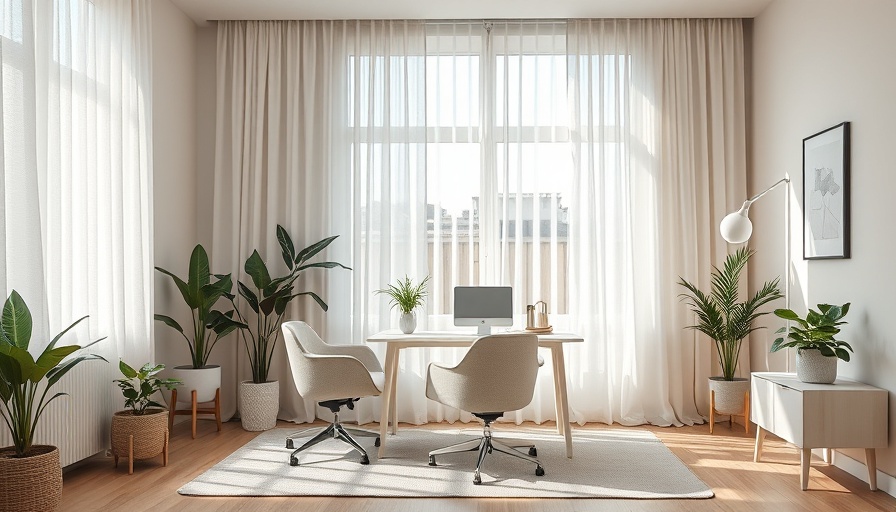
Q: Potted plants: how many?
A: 7